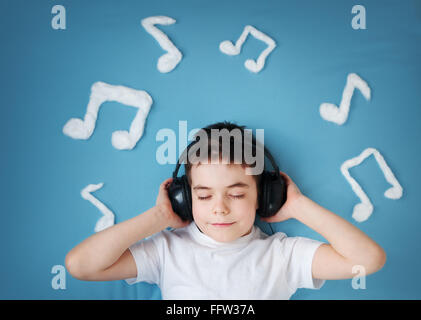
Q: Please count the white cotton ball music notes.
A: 6